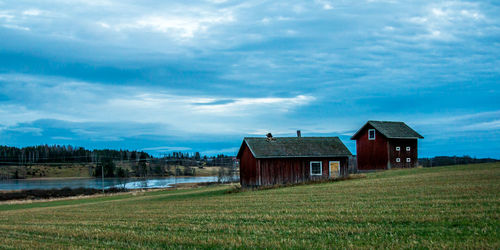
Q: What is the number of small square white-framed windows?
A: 4